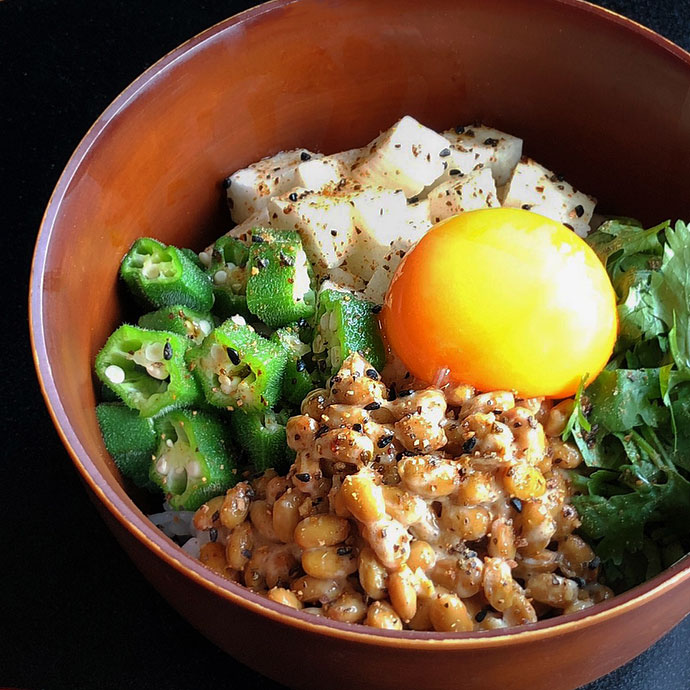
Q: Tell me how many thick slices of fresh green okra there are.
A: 11